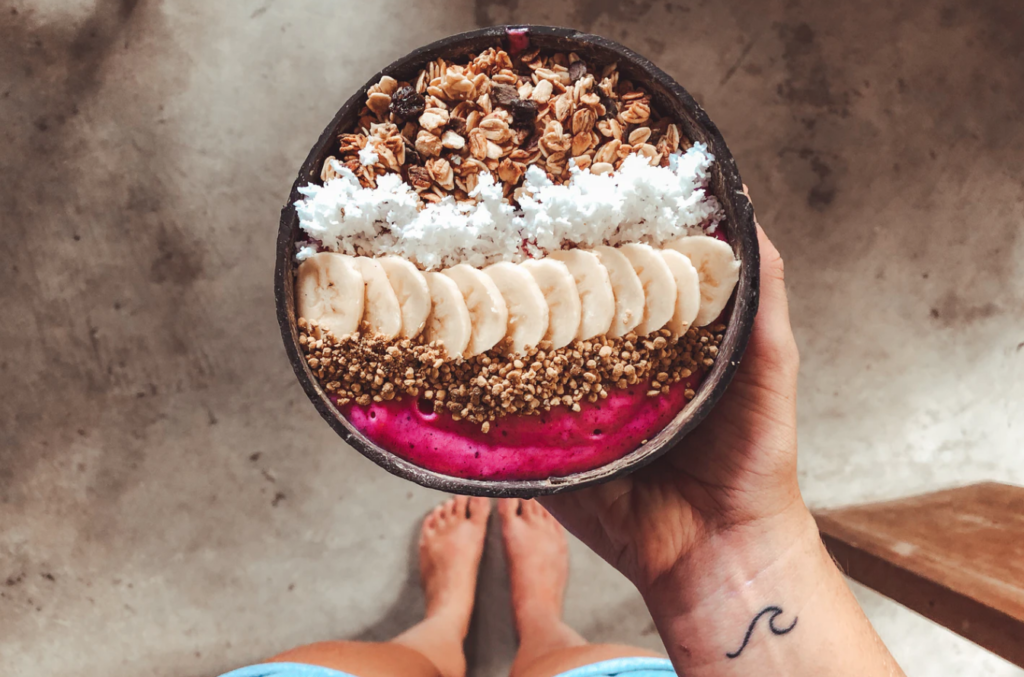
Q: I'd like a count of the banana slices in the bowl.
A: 12